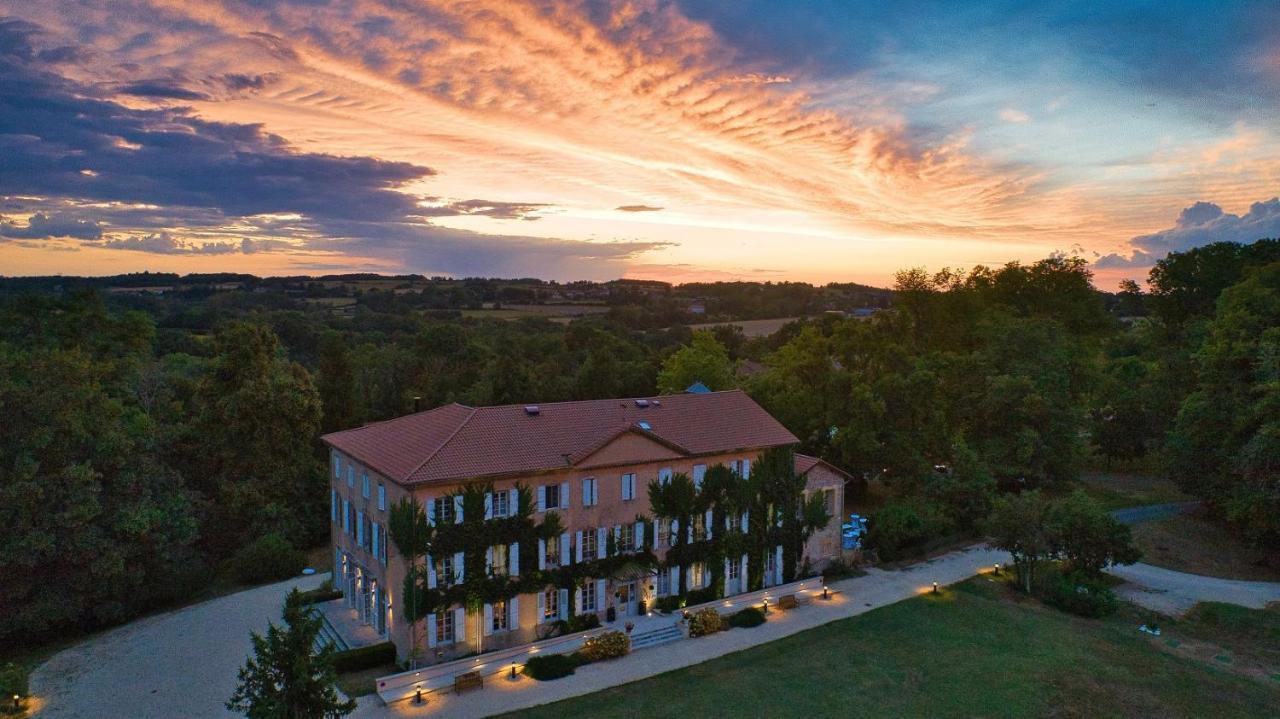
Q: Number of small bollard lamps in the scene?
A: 7